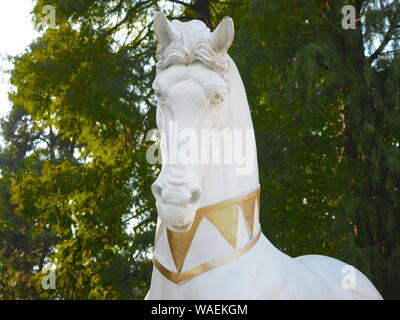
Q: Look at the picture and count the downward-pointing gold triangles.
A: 3